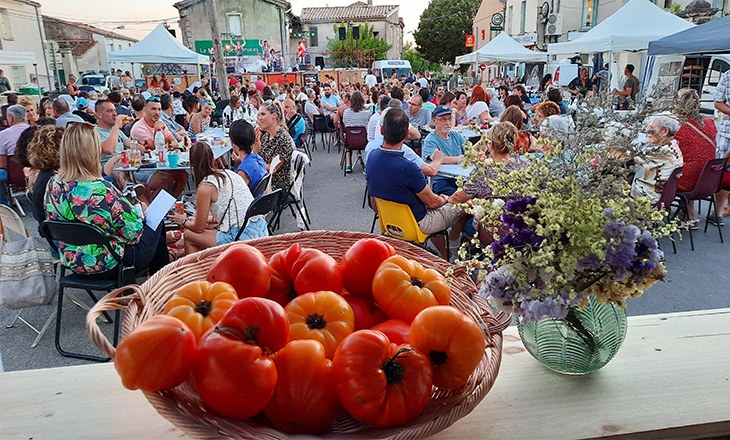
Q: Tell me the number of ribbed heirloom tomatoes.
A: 13